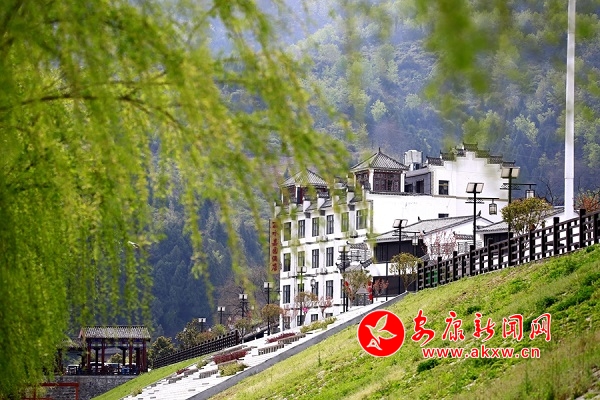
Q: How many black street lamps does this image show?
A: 9